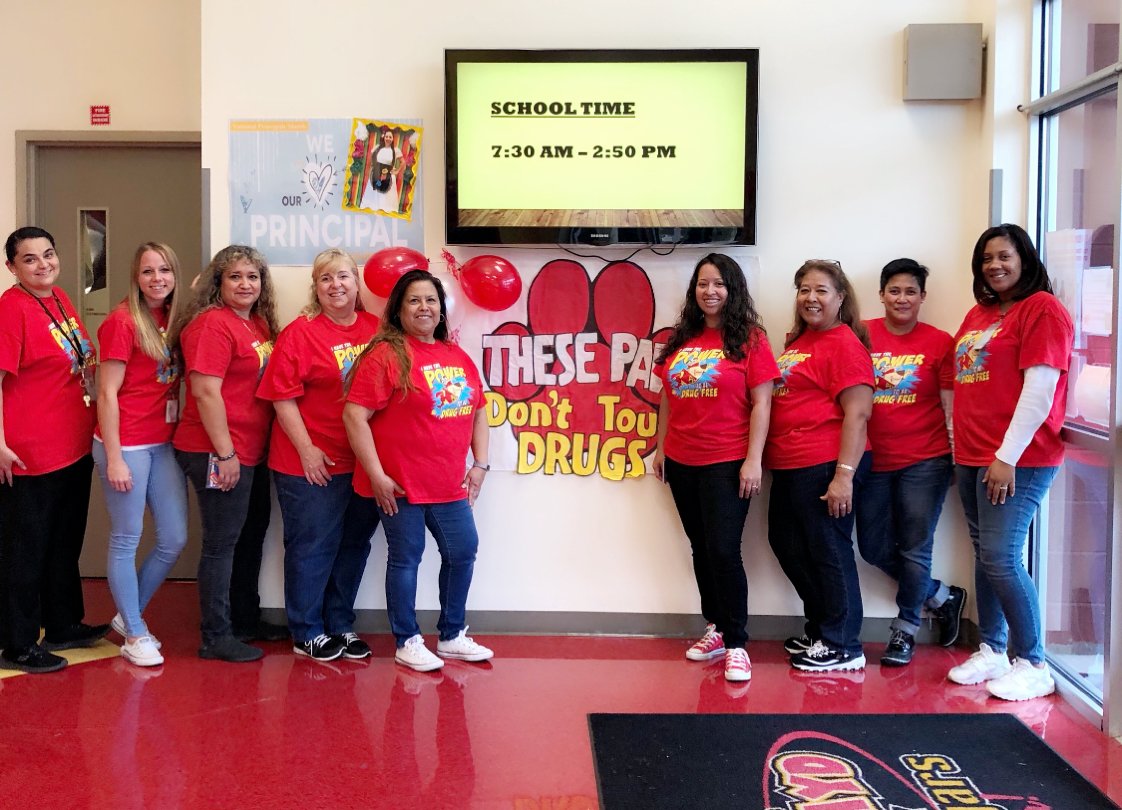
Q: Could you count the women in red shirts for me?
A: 9